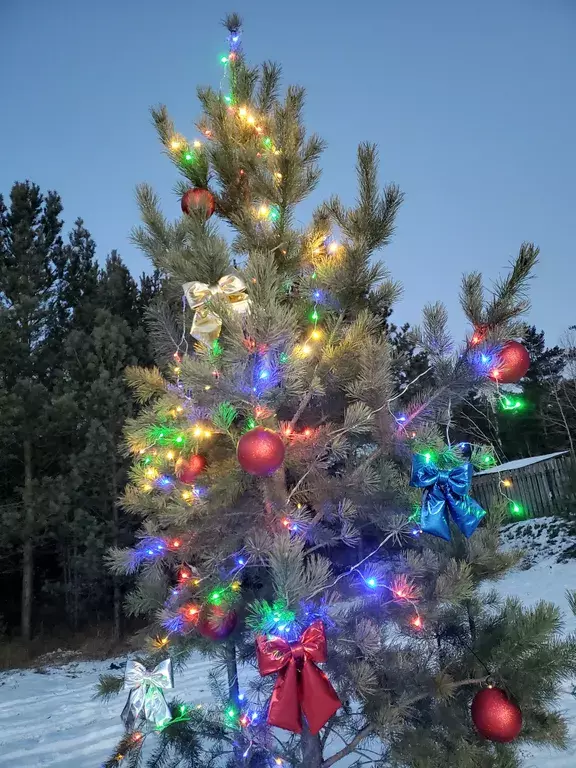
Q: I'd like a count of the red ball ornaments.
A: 6